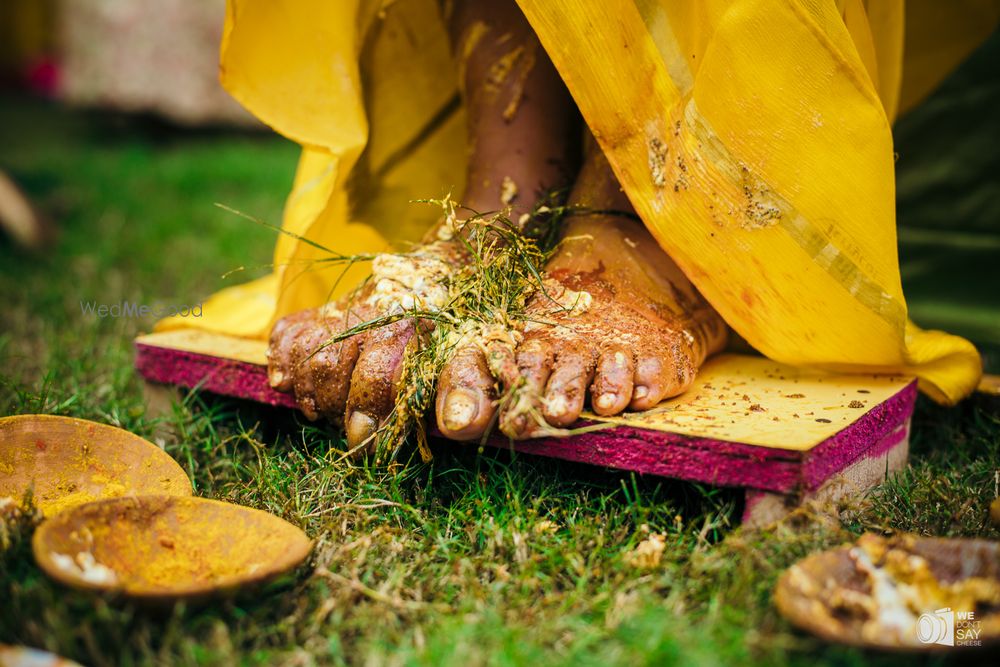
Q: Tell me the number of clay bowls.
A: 3